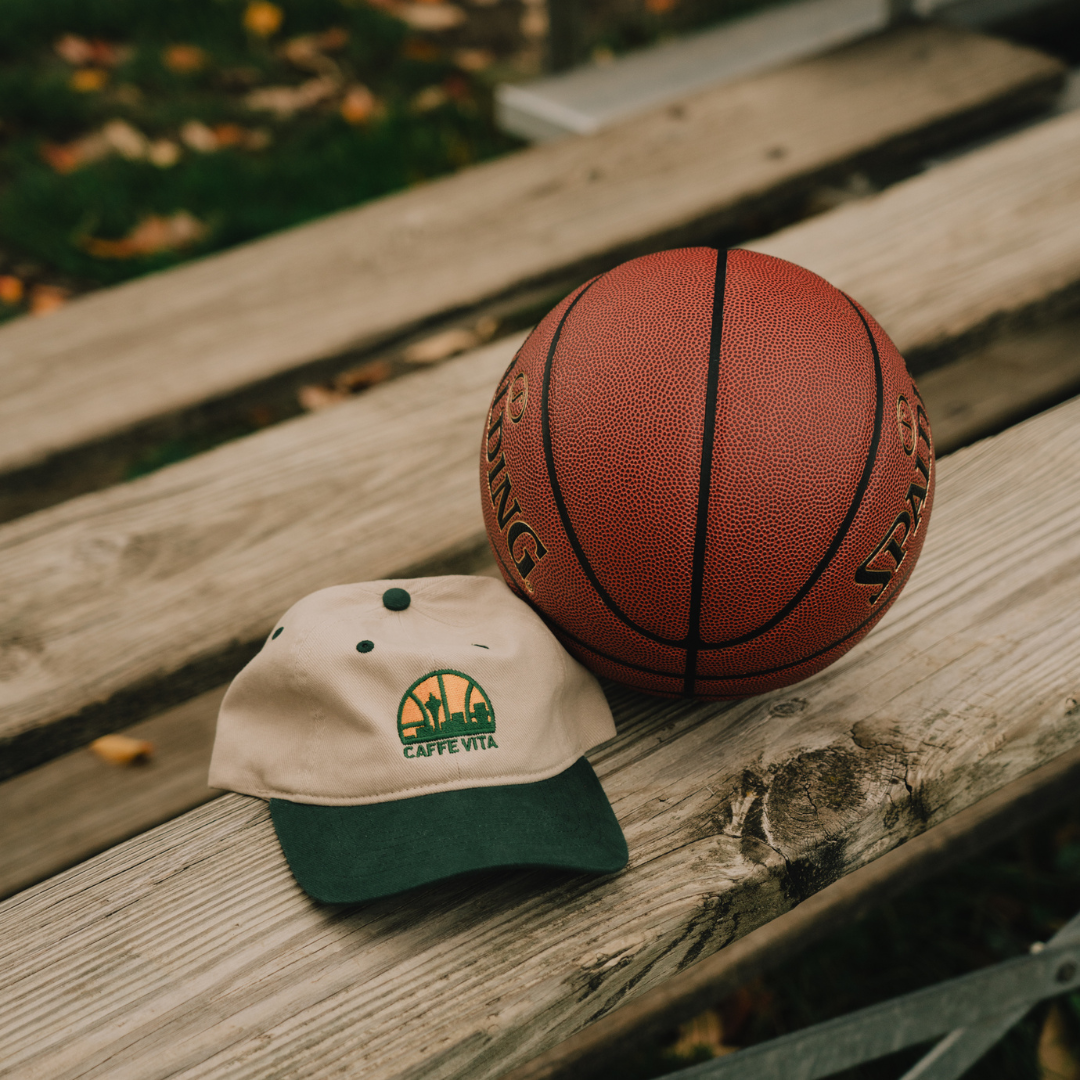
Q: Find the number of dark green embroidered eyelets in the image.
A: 3